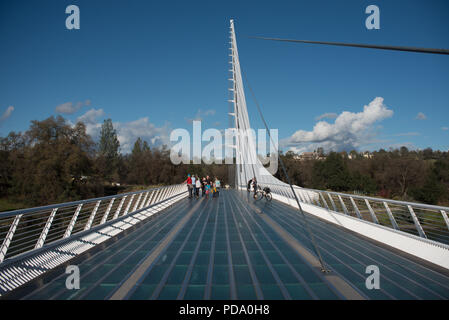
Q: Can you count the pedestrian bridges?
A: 1